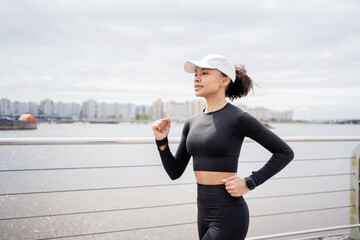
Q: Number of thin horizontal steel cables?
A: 4